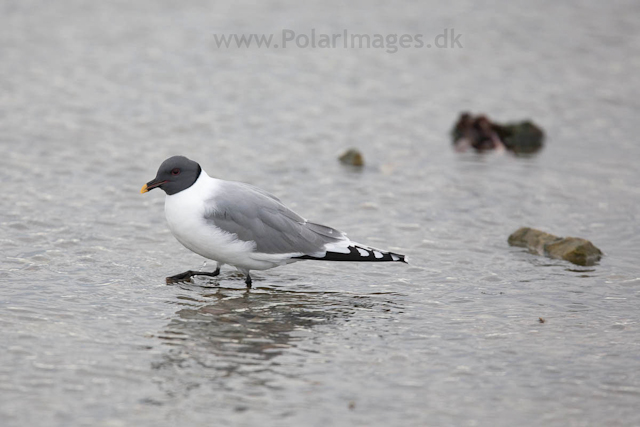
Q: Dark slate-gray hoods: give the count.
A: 1